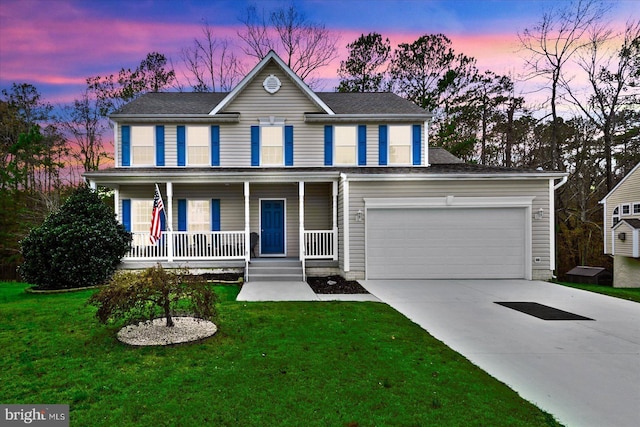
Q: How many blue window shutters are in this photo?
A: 14